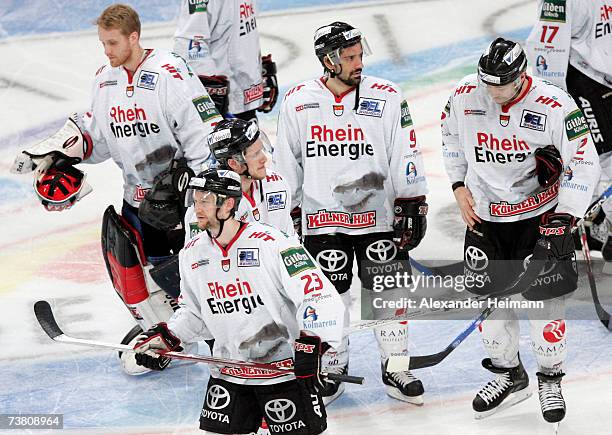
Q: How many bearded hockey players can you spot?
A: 3